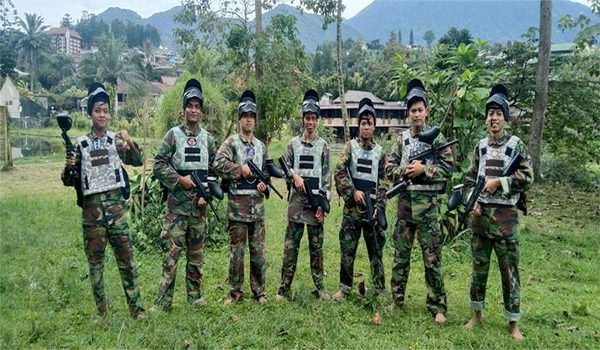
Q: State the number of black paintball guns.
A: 7